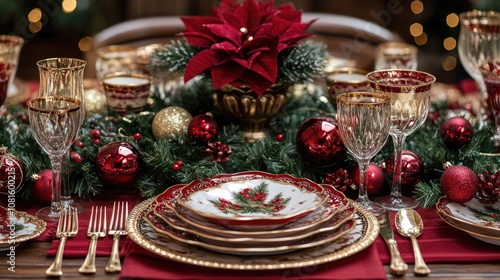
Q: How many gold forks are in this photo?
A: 3